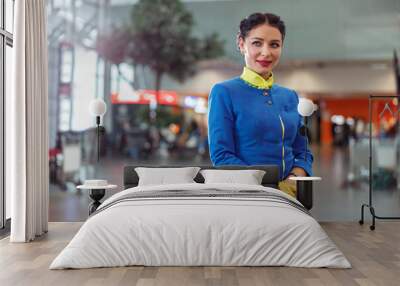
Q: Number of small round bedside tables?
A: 2